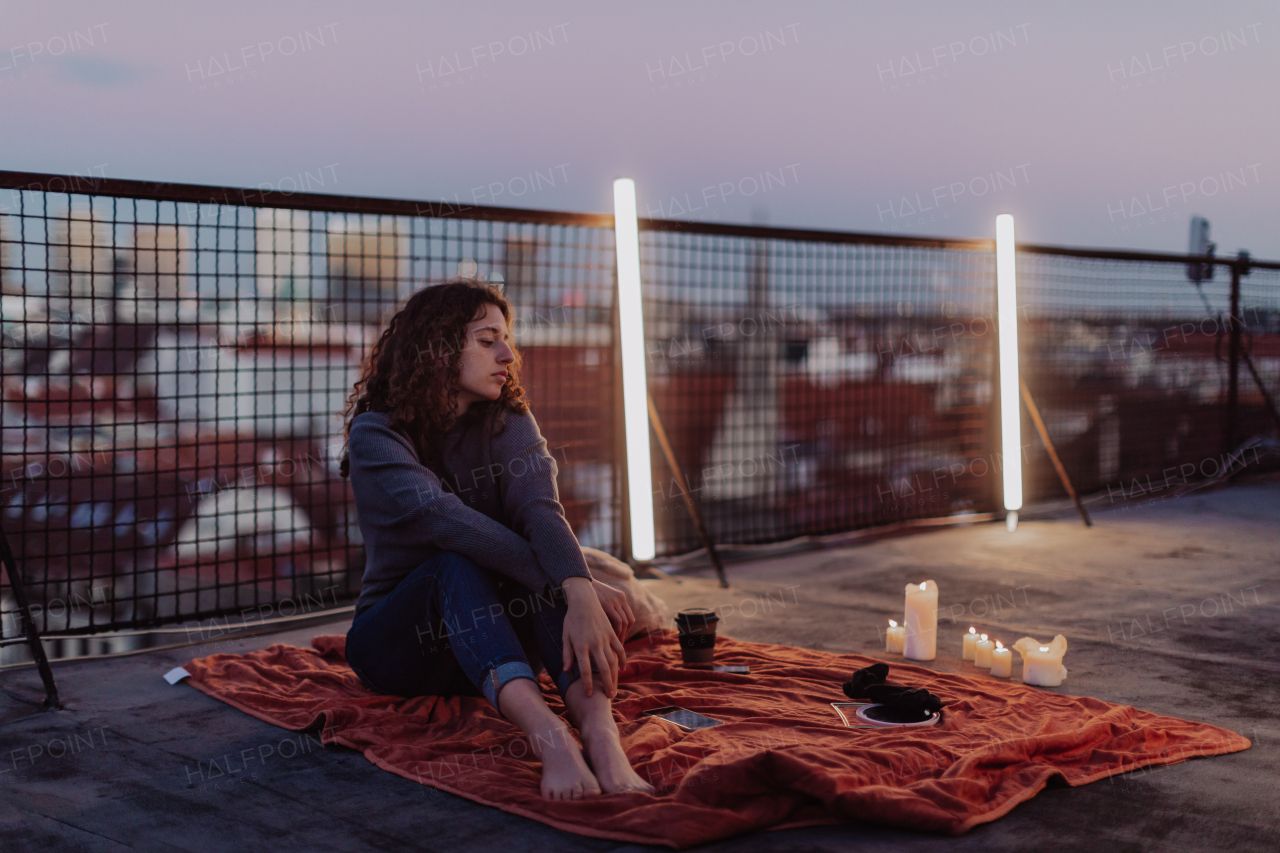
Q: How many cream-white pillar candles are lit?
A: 6